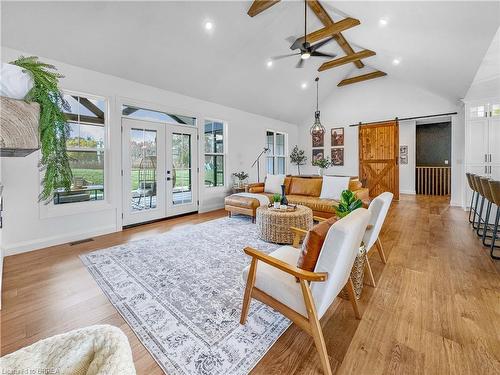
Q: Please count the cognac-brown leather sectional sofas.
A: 1